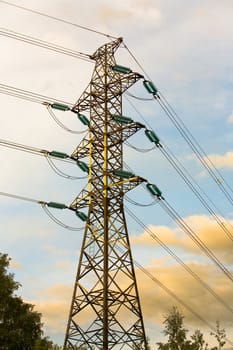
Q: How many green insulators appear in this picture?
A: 12